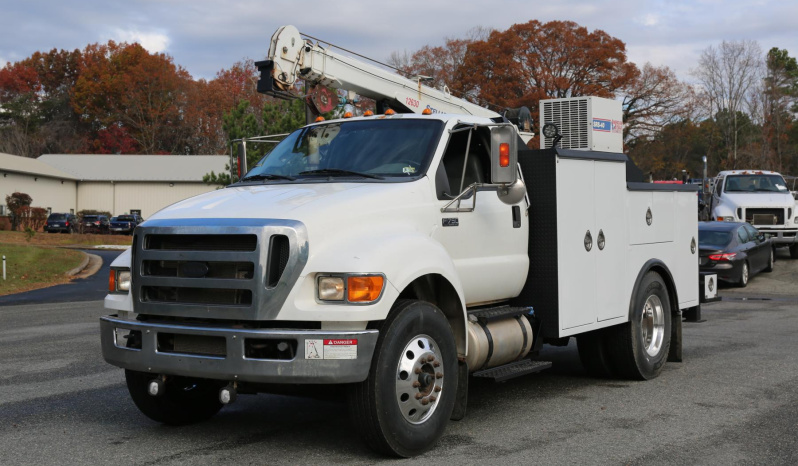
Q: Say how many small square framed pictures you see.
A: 0